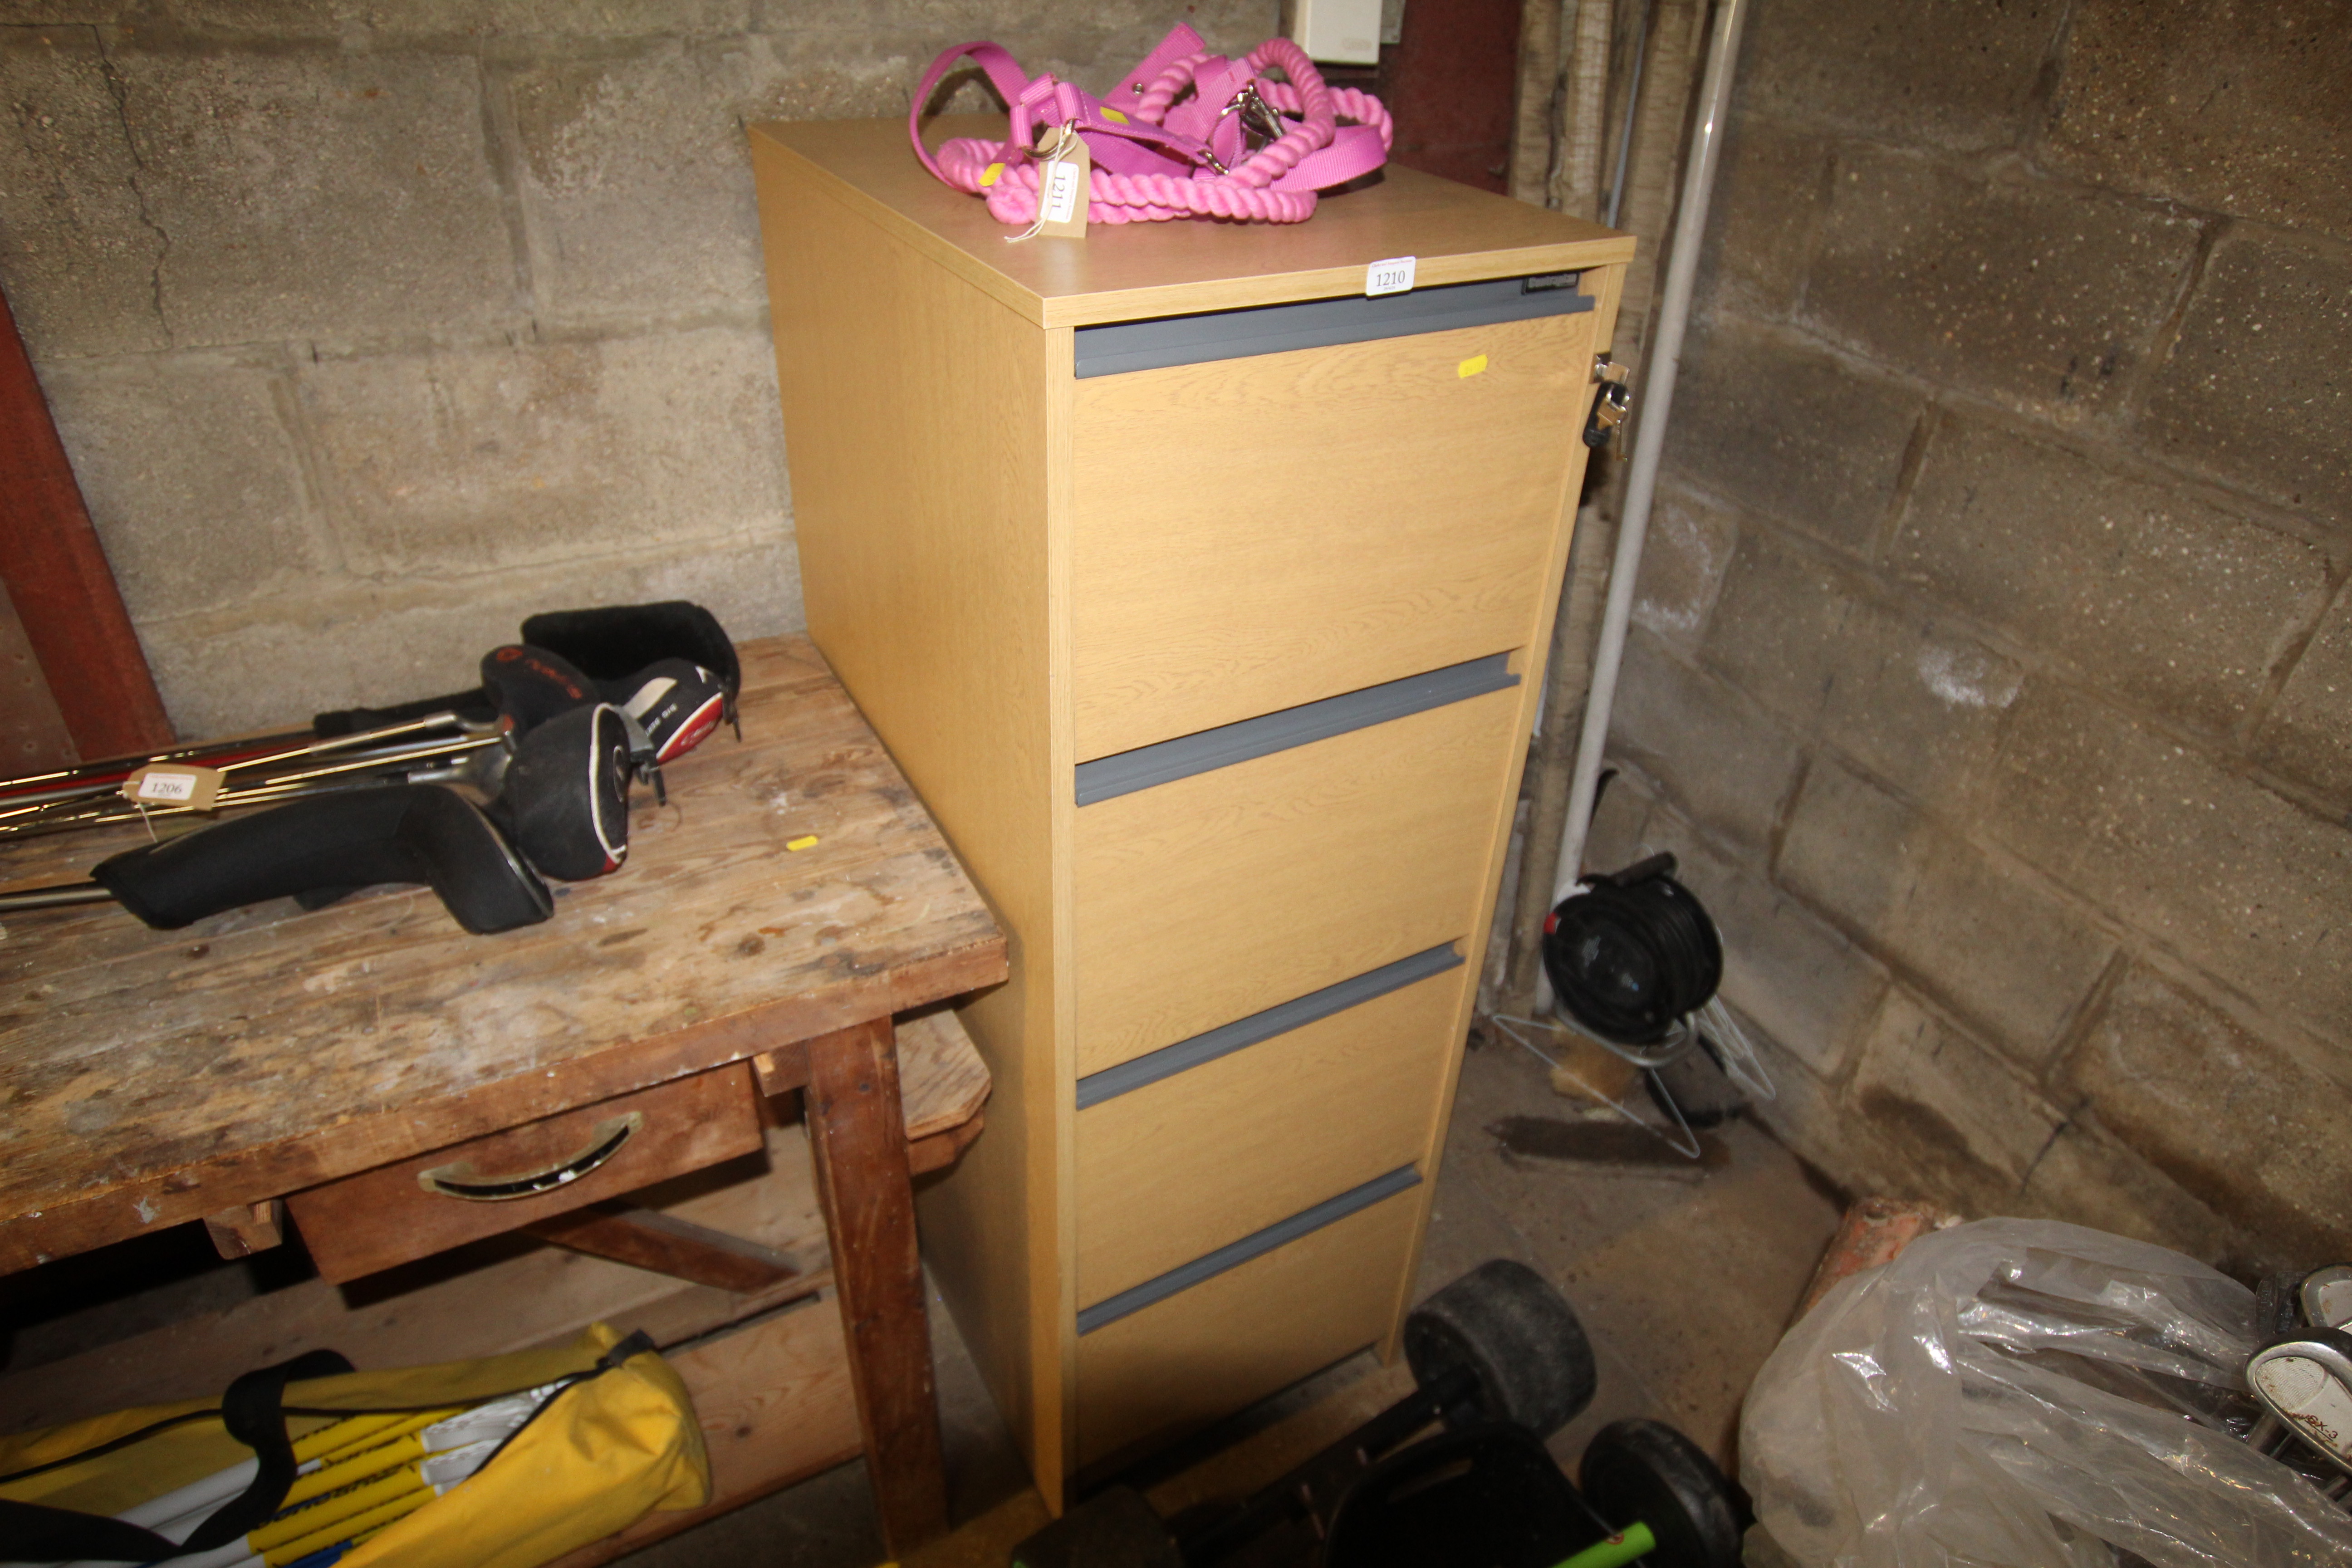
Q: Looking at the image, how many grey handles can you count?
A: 4